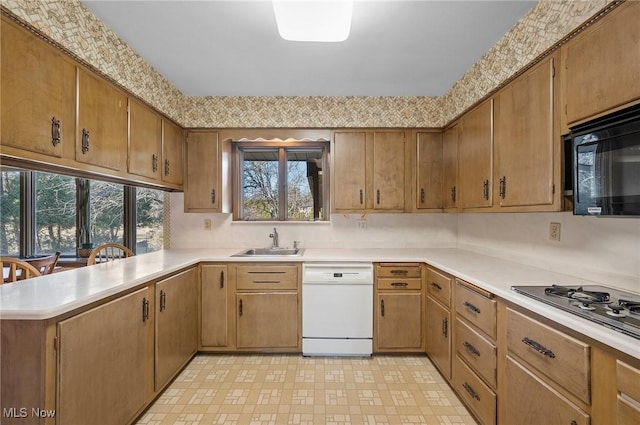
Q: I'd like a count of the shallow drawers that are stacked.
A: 2